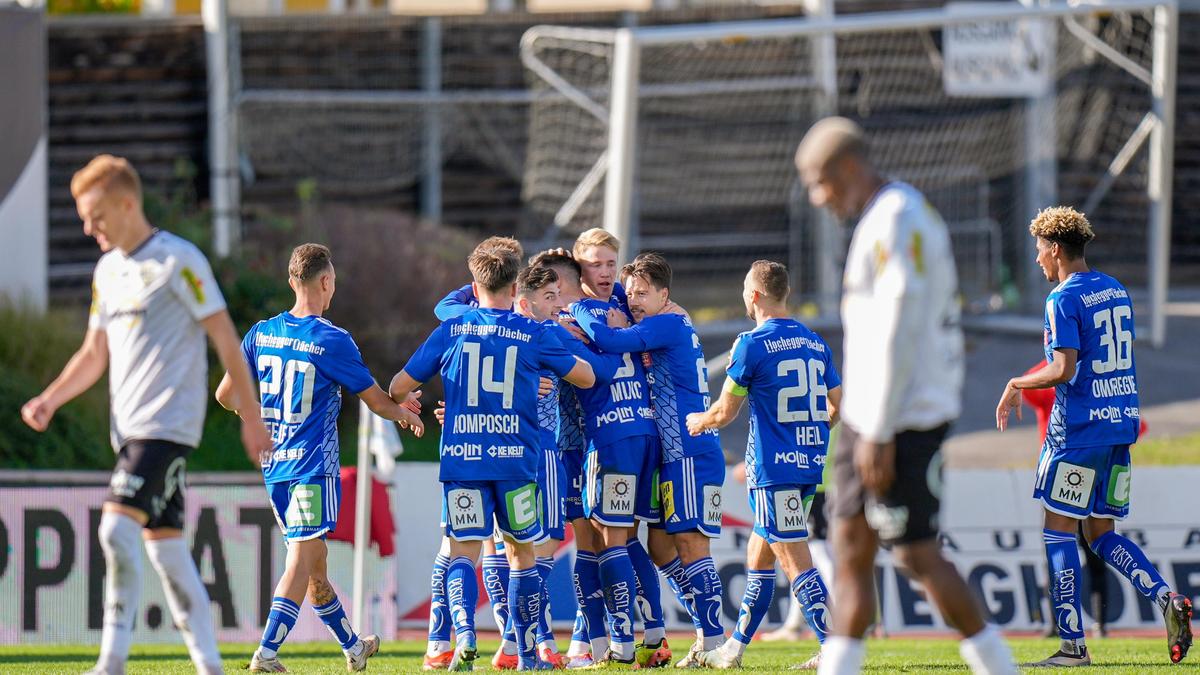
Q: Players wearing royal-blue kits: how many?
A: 9